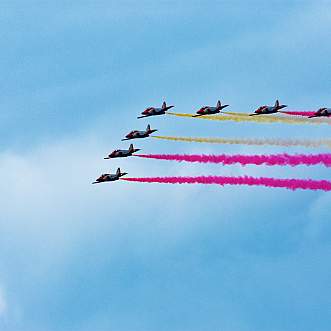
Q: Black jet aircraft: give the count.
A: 7